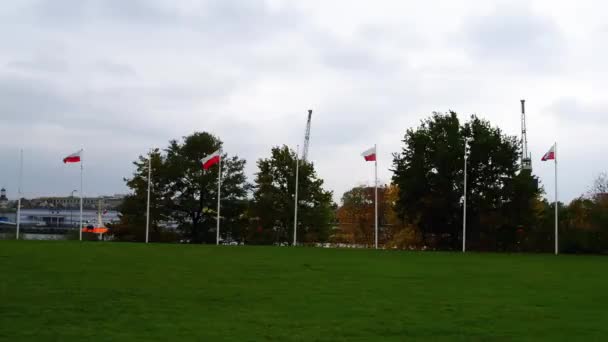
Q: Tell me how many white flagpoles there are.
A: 8